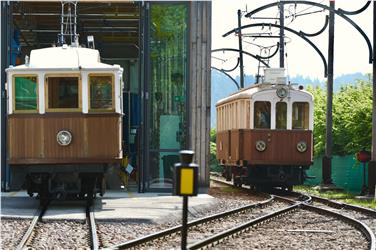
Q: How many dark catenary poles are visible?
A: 4